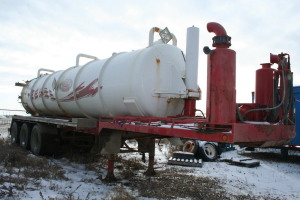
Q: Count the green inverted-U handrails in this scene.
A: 0